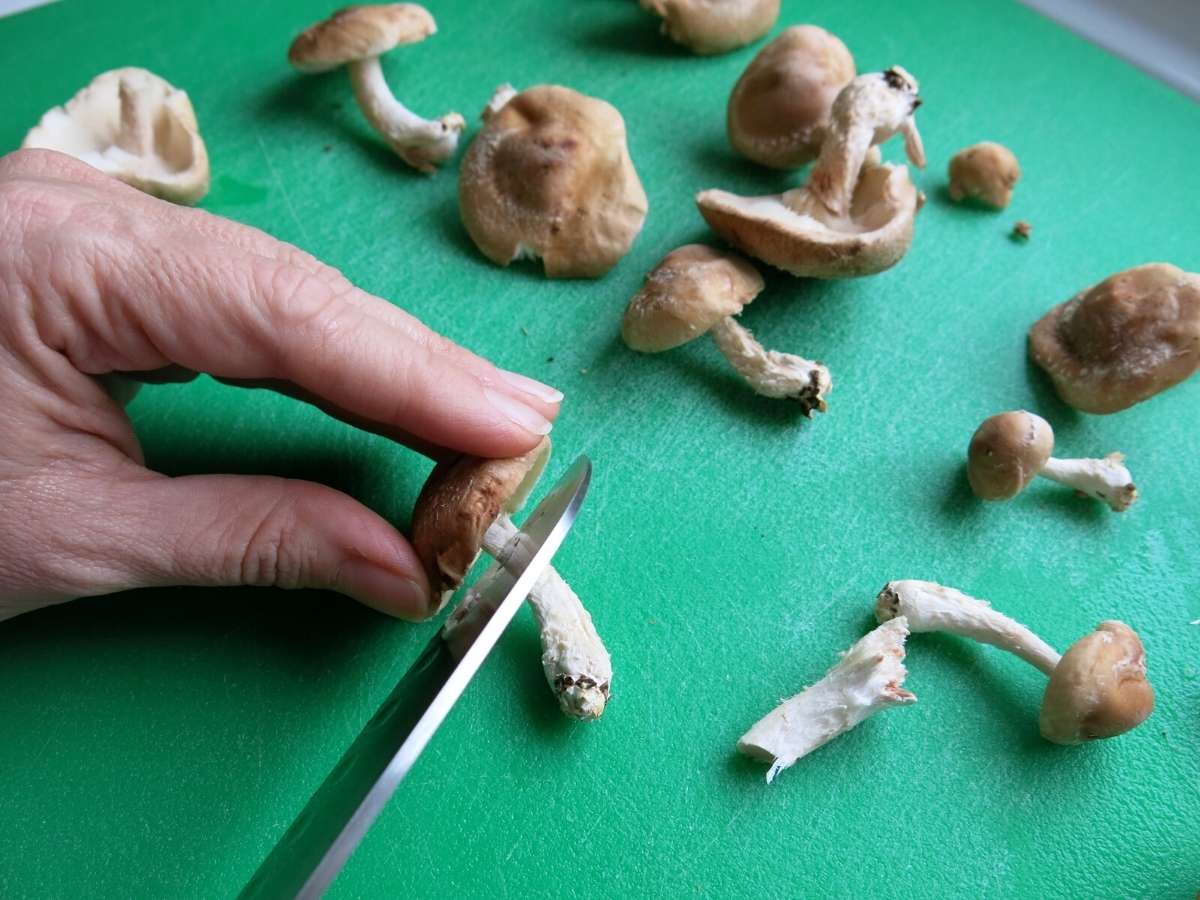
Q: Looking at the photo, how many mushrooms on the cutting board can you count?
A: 12